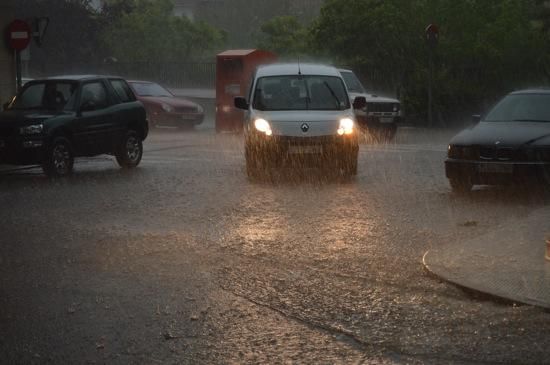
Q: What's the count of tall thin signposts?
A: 2